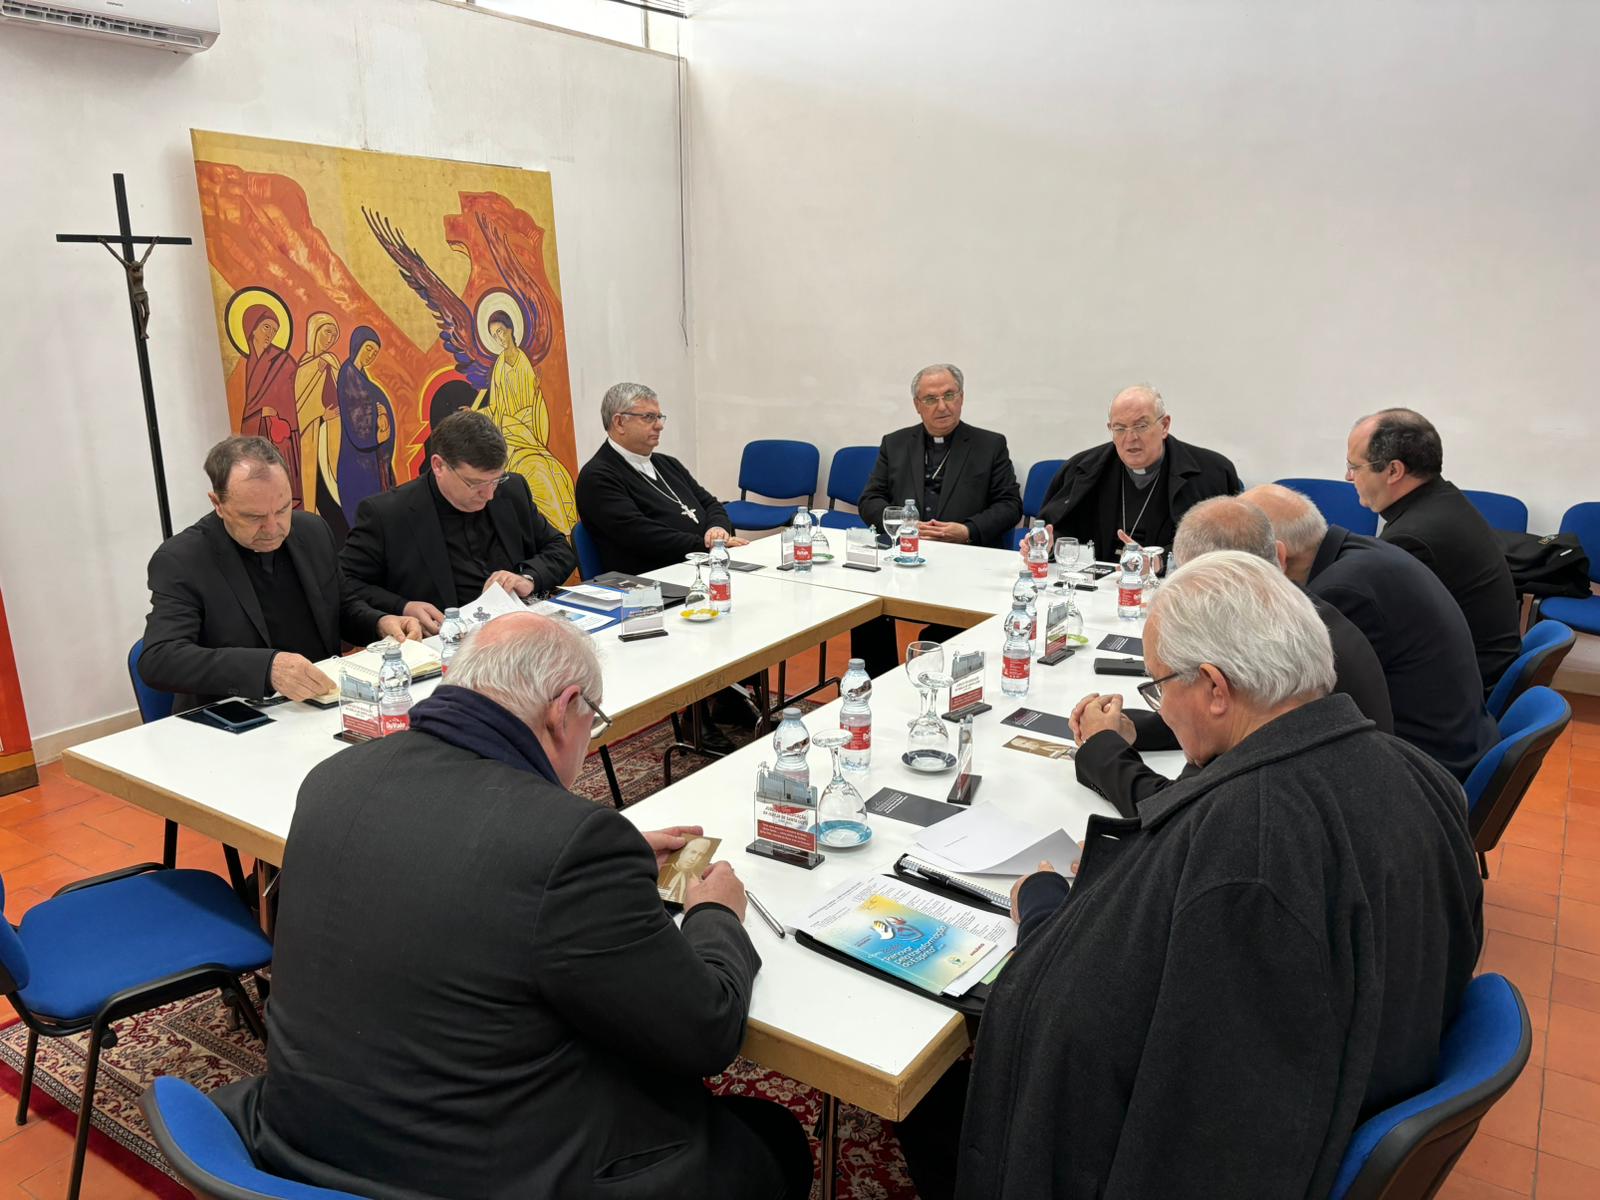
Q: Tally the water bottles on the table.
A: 11